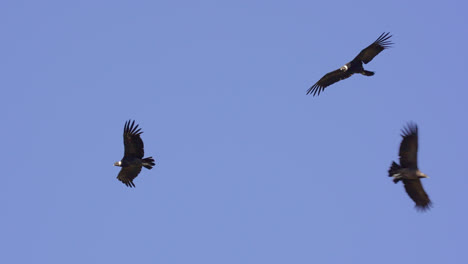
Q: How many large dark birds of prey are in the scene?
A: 3